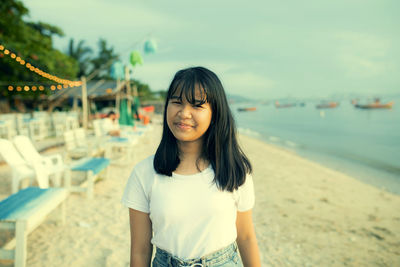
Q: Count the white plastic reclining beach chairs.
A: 2